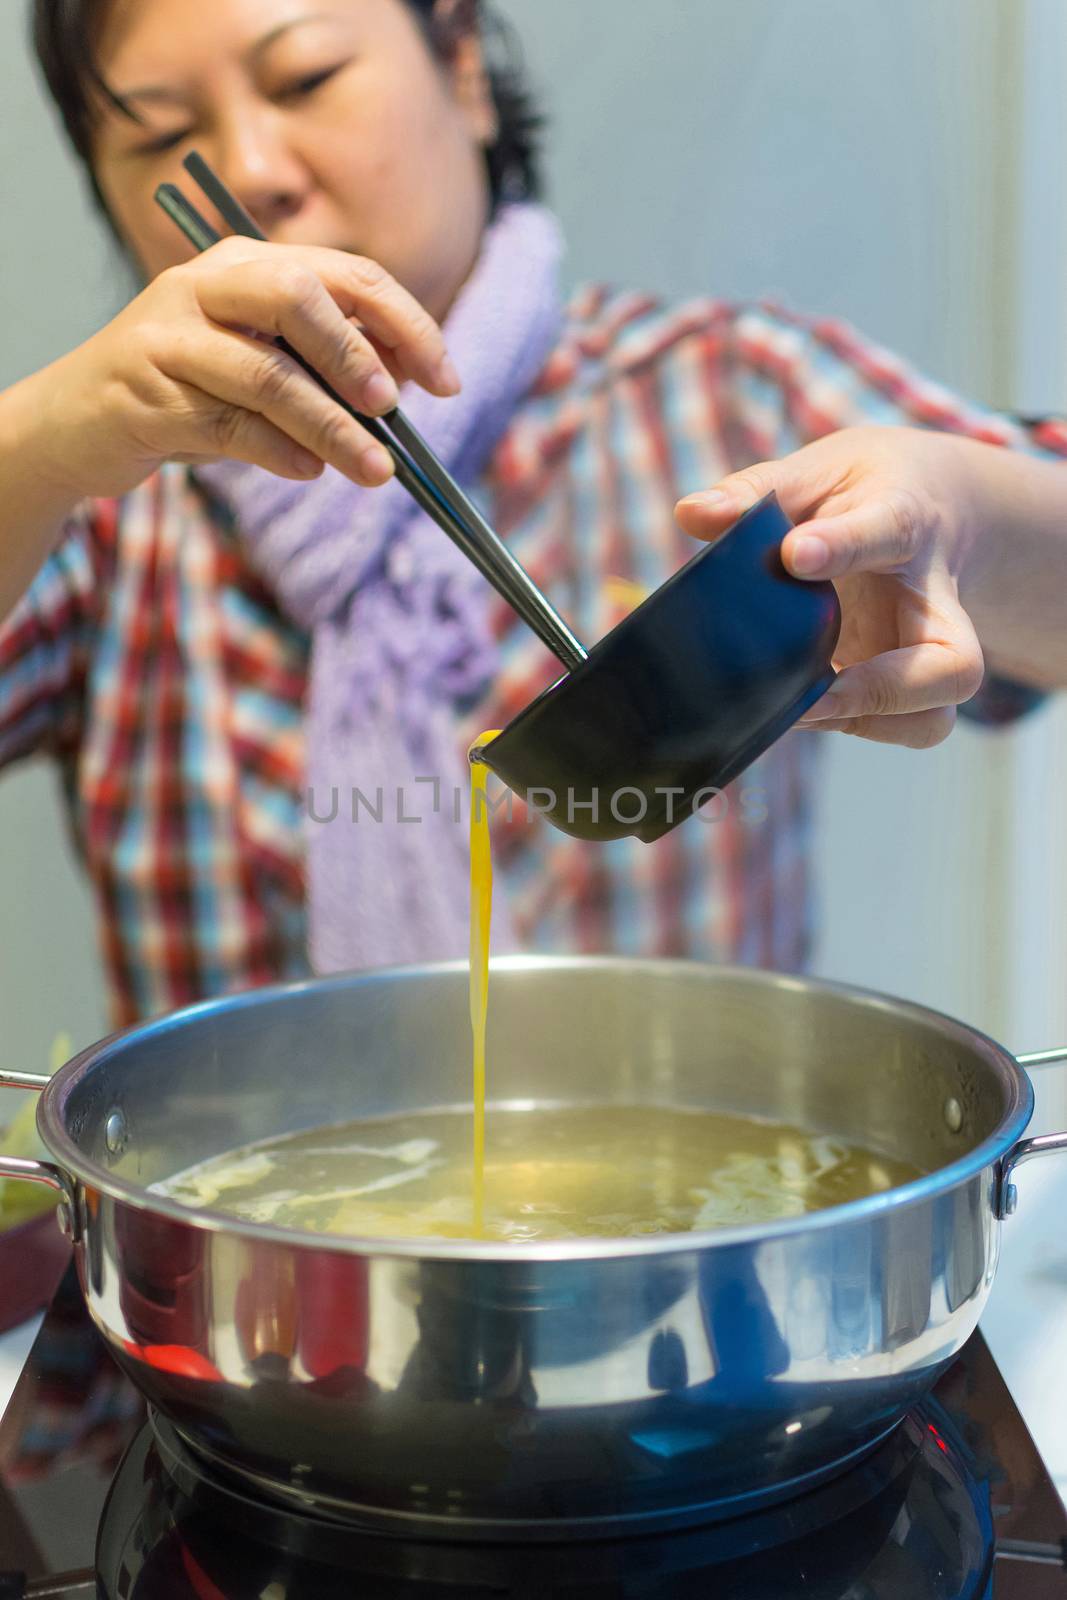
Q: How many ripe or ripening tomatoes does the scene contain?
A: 0